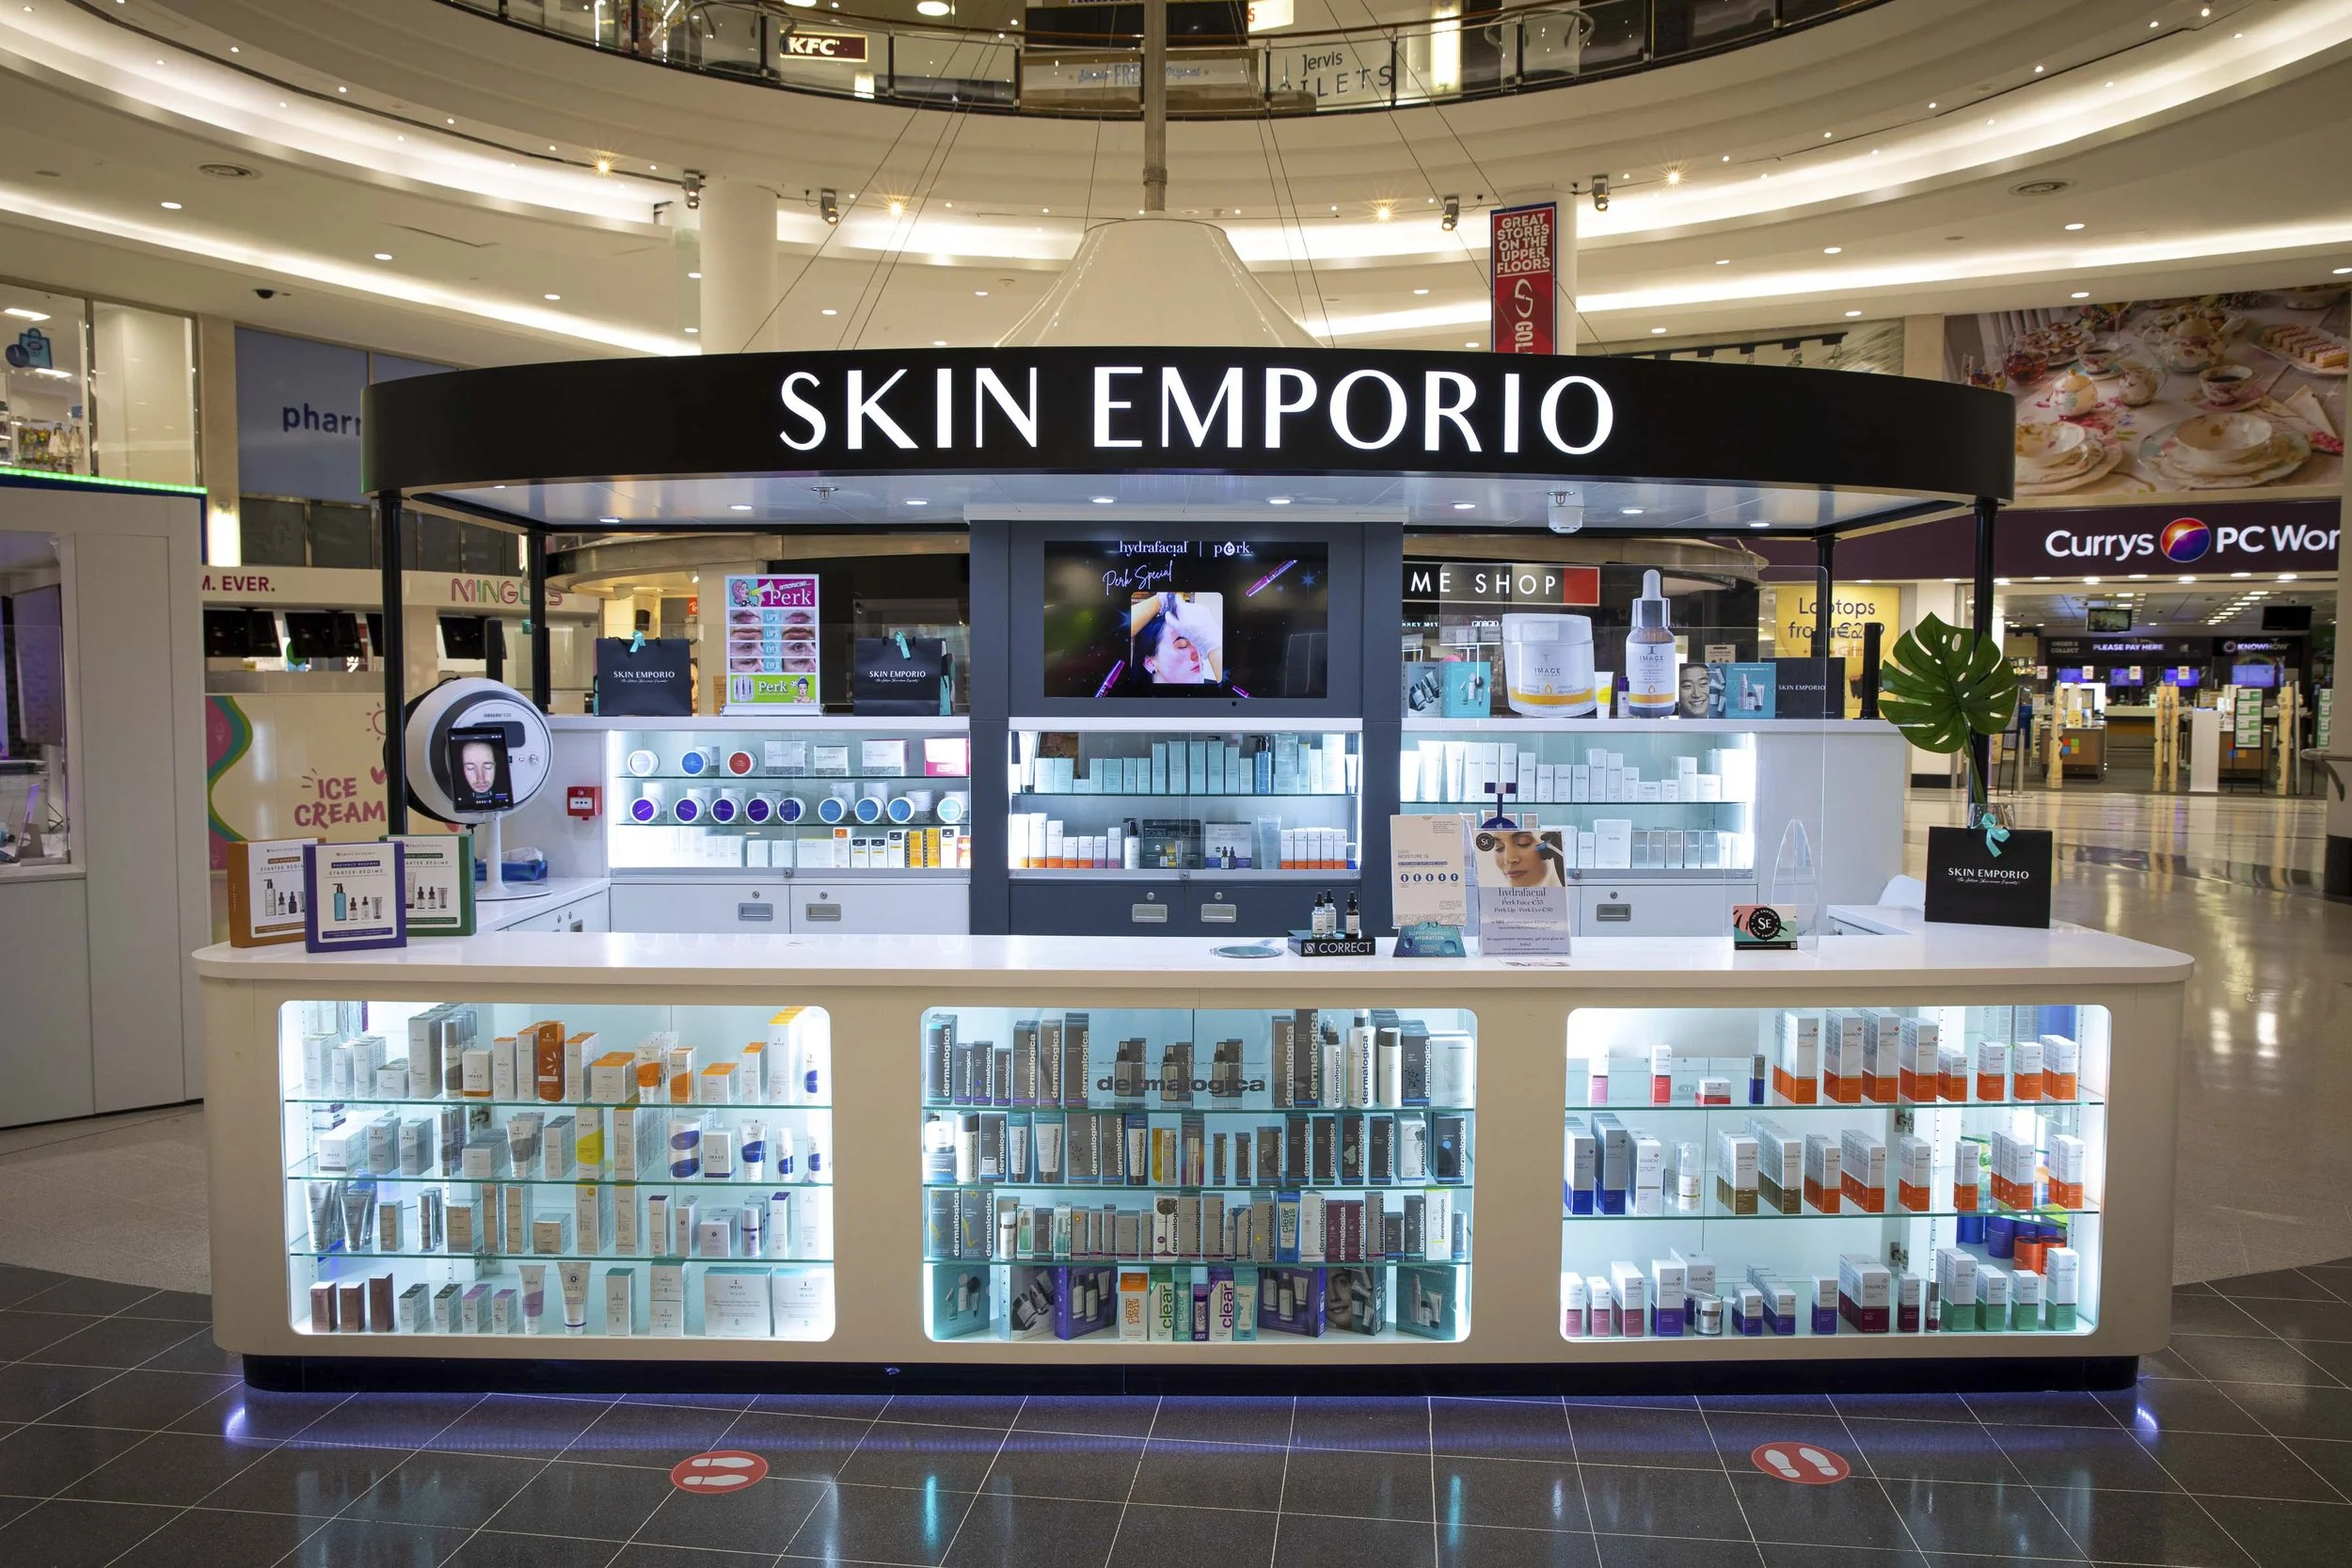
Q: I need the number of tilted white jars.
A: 12